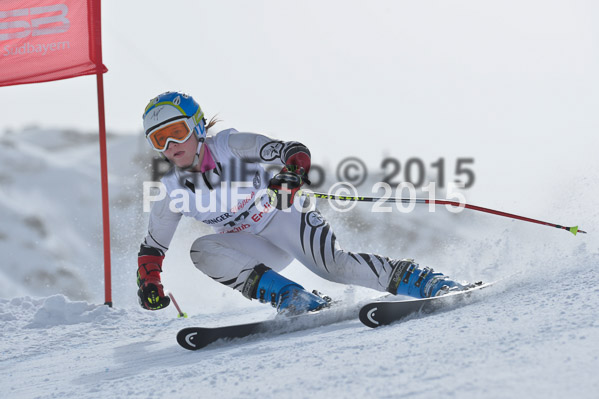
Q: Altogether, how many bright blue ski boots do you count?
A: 2